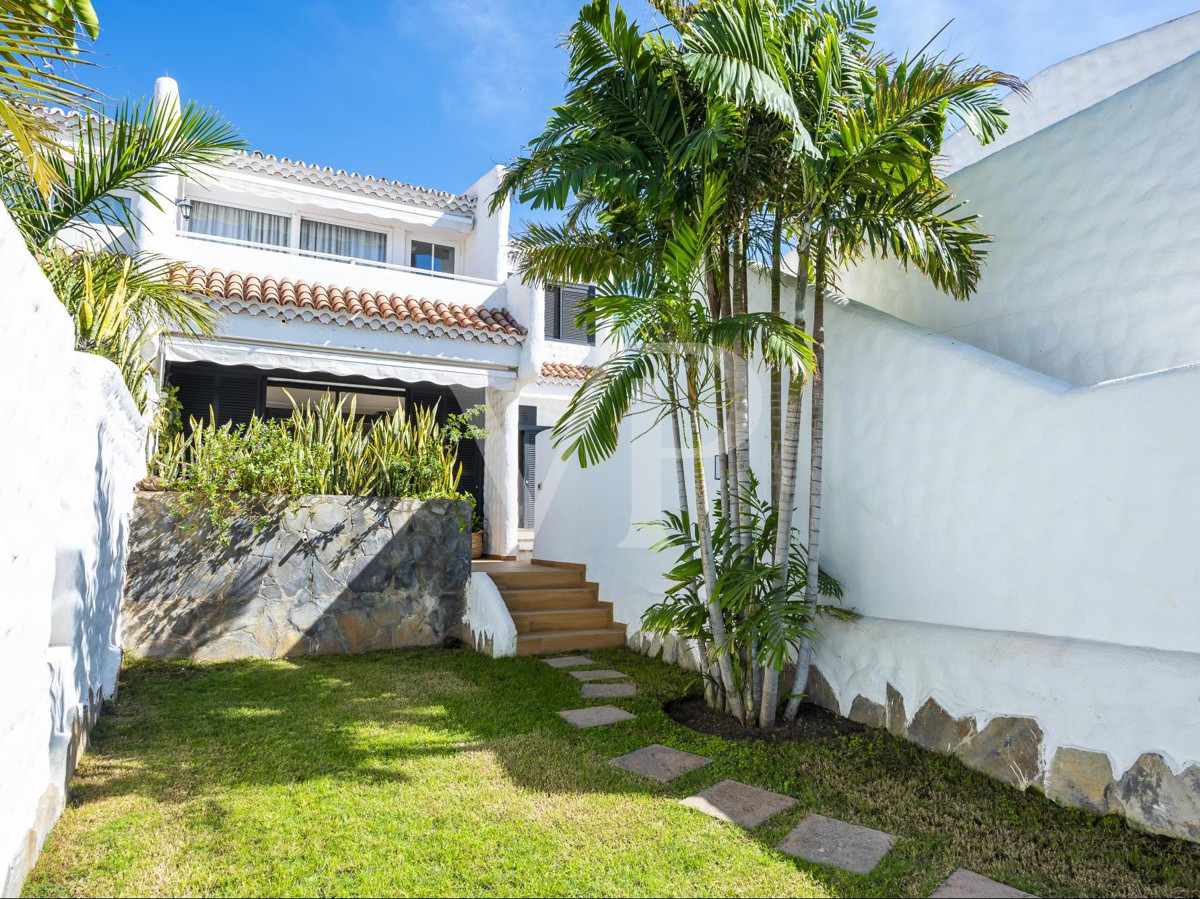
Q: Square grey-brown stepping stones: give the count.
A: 8